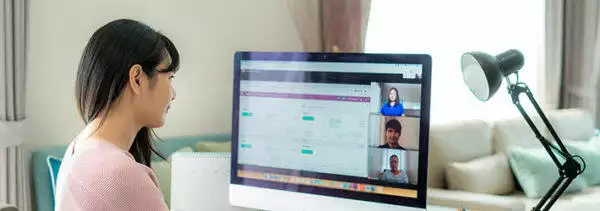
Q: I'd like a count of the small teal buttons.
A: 4